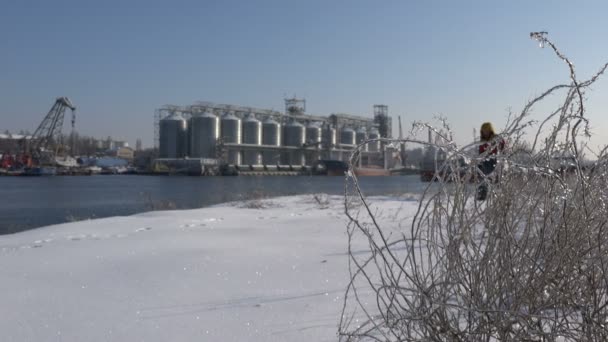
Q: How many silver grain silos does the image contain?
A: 11